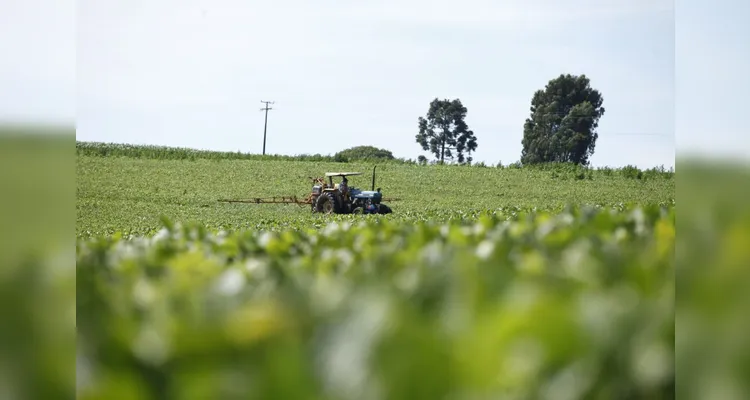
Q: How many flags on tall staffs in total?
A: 0